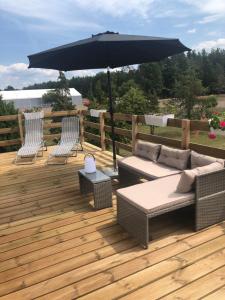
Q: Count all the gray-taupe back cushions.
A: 4